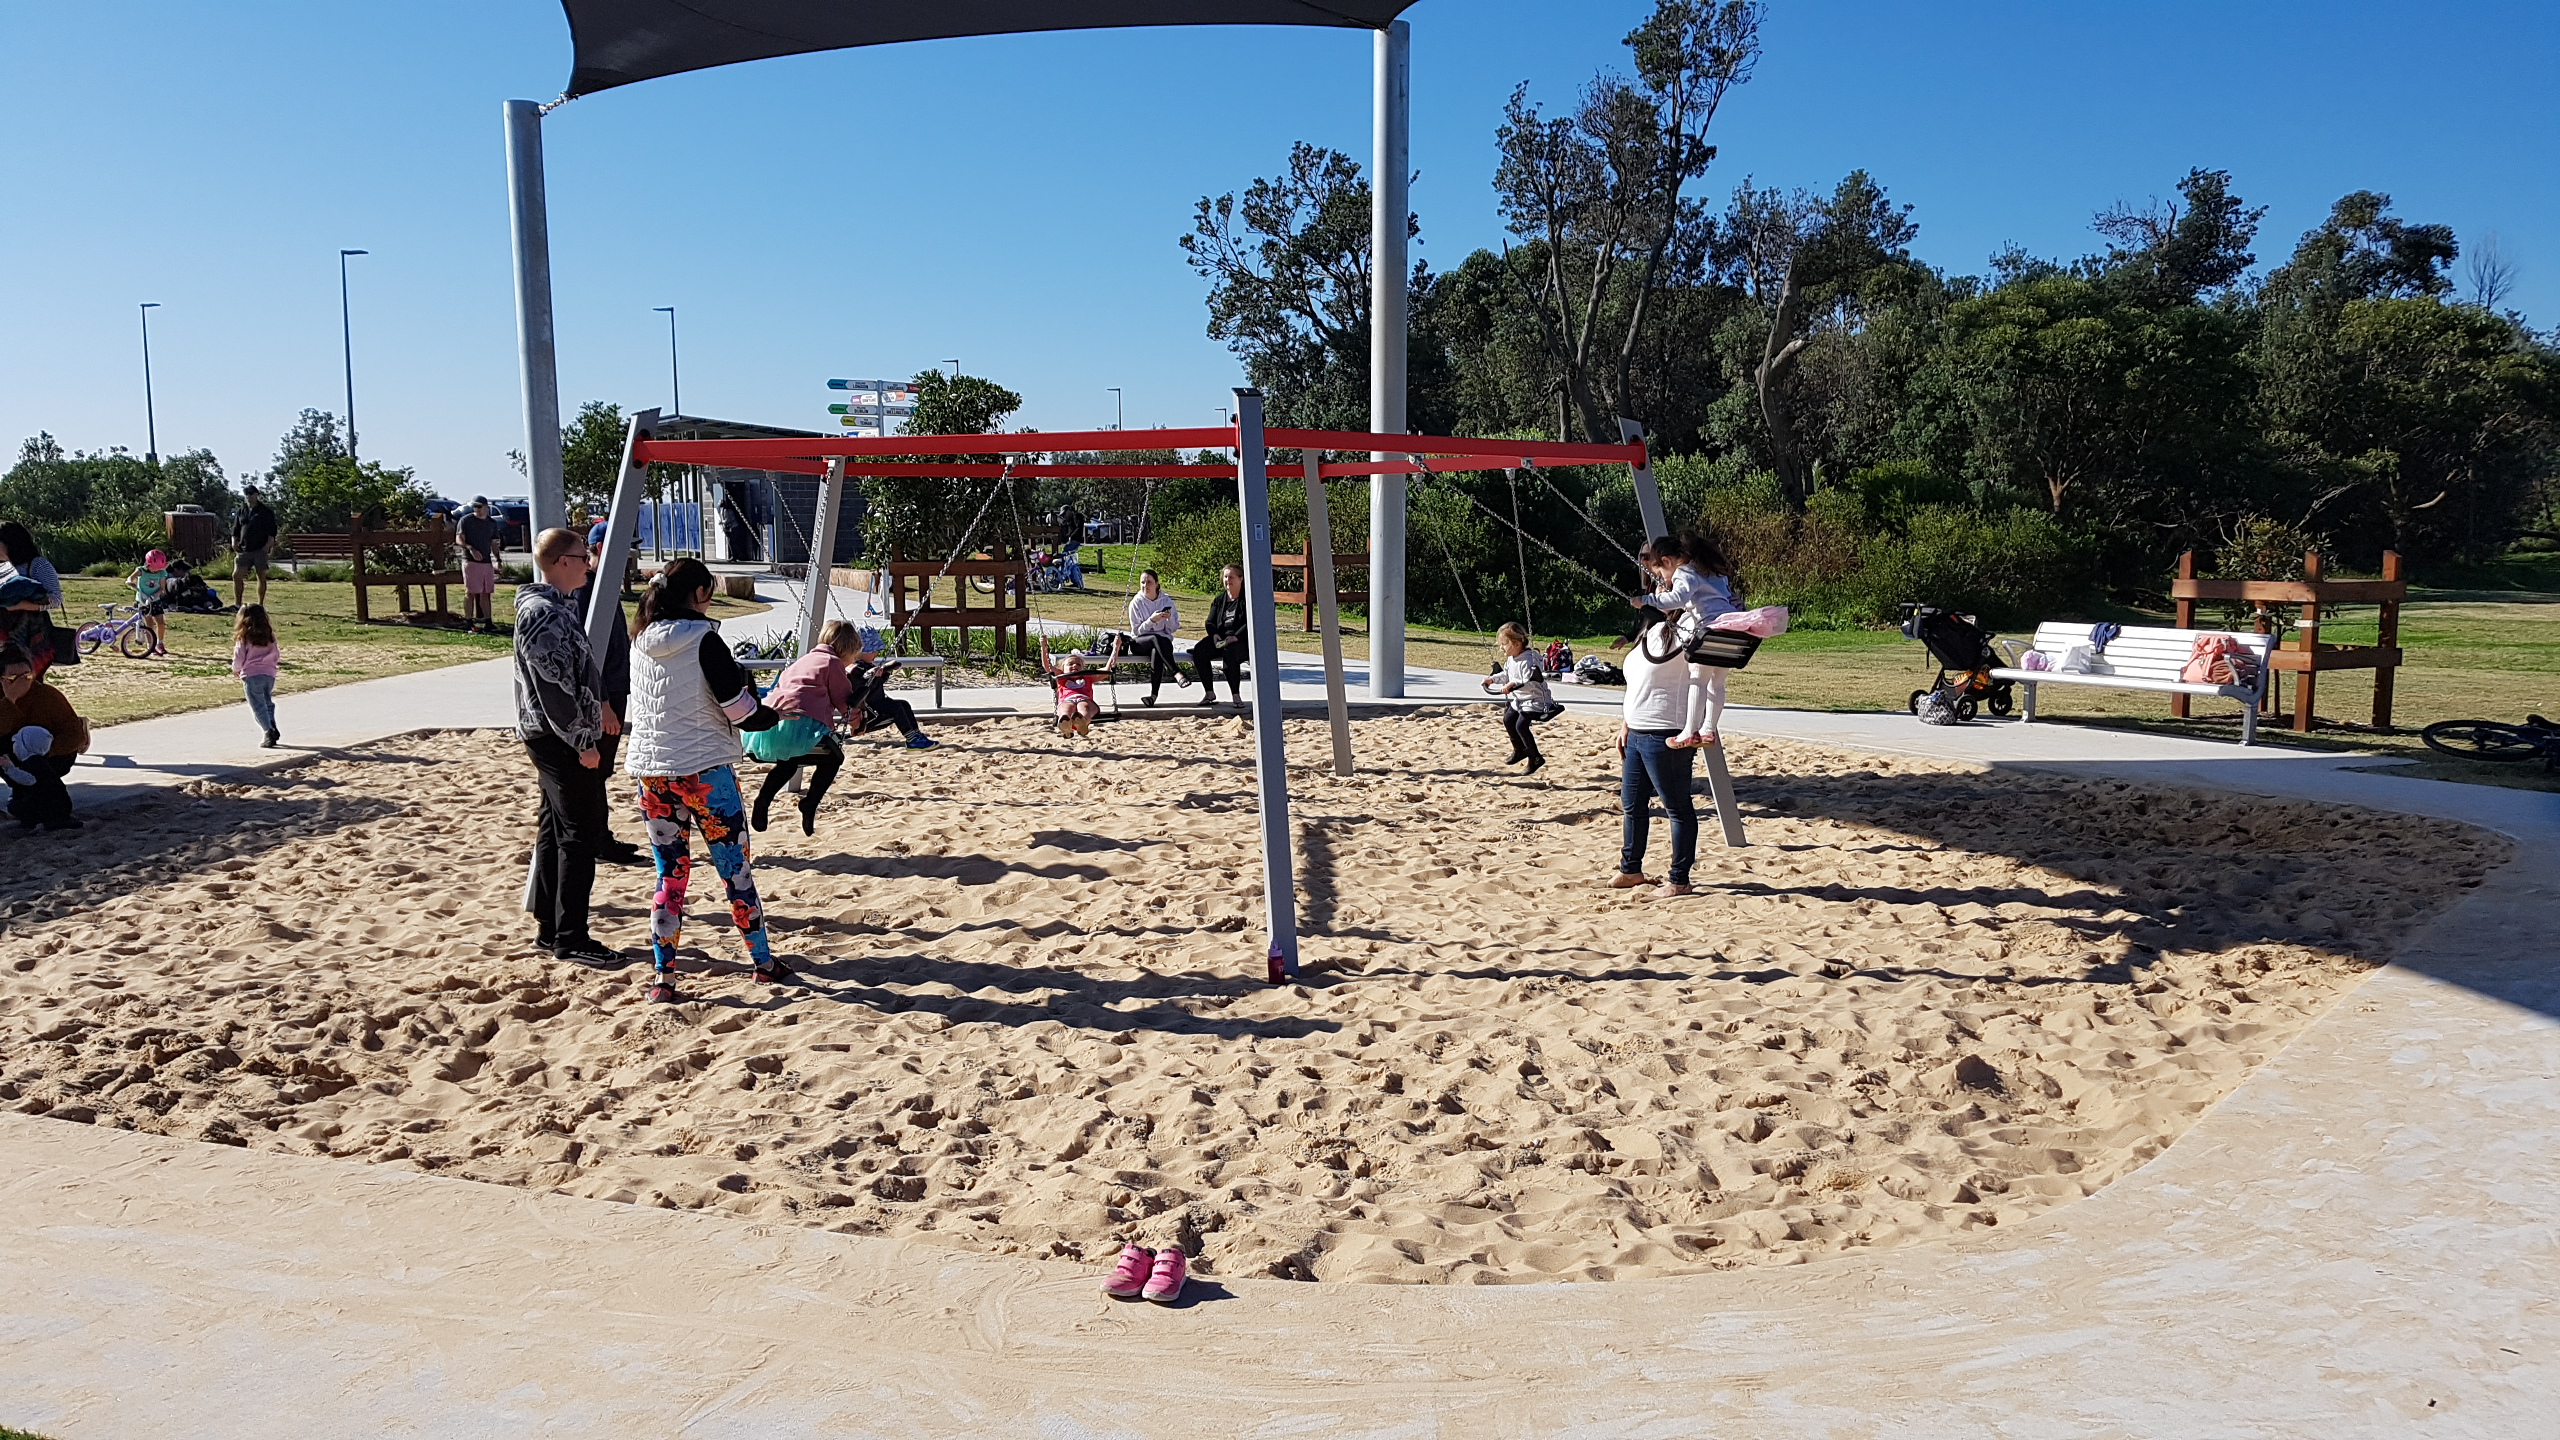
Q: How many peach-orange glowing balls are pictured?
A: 0